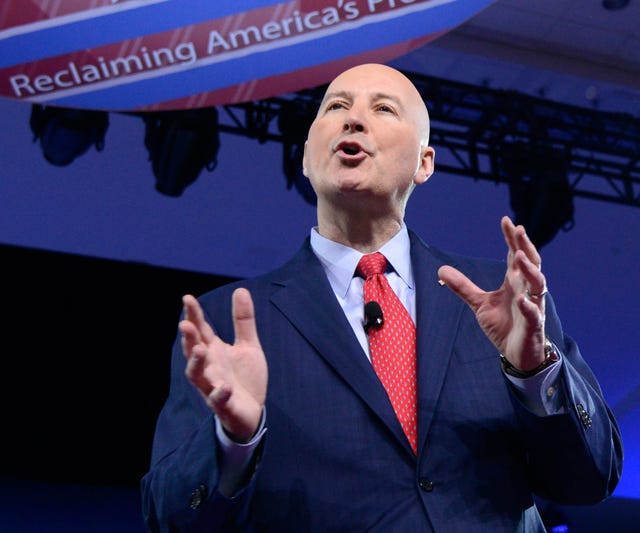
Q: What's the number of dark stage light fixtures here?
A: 4